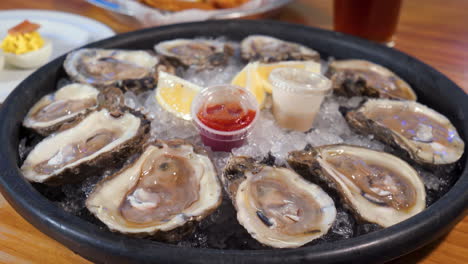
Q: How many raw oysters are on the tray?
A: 10